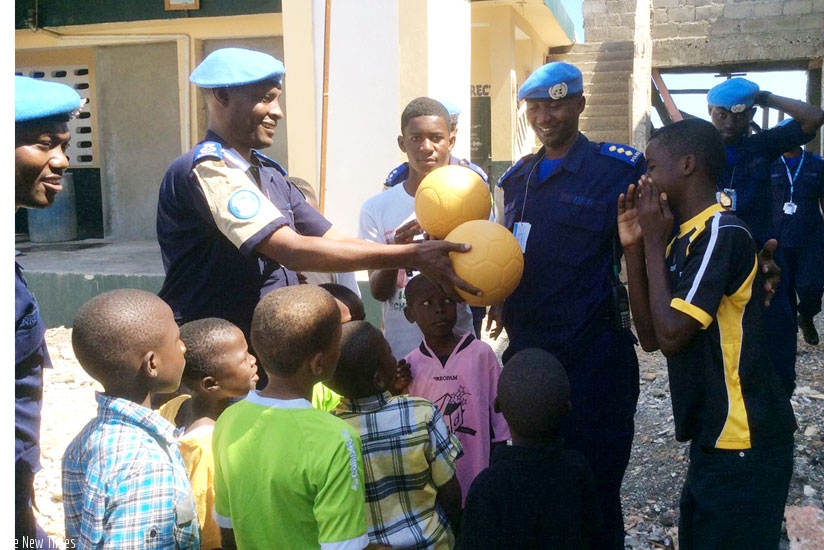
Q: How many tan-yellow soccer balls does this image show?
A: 2